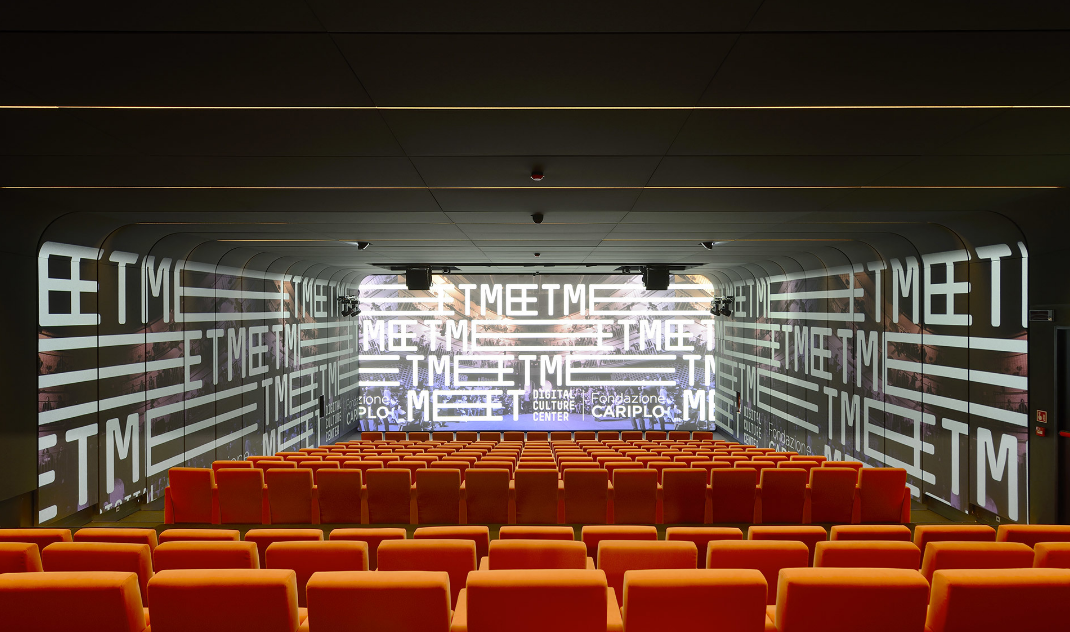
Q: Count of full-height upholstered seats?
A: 15